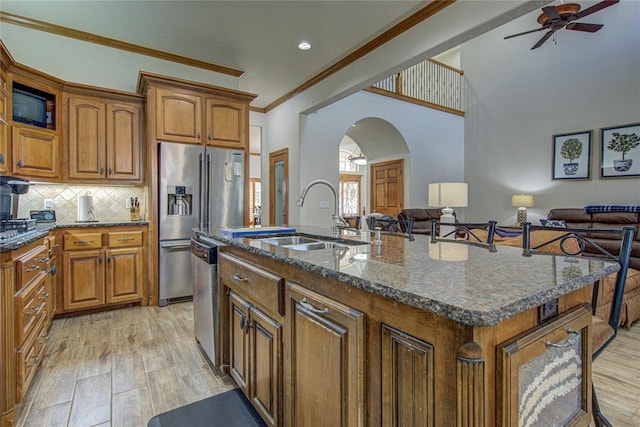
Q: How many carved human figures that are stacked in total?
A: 0